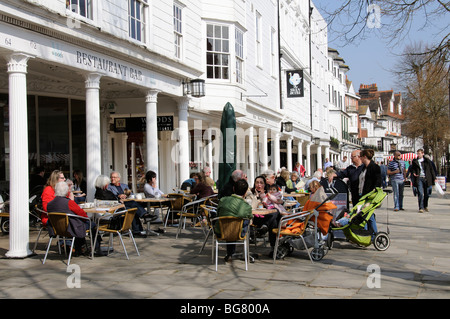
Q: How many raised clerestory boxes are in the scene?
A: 0